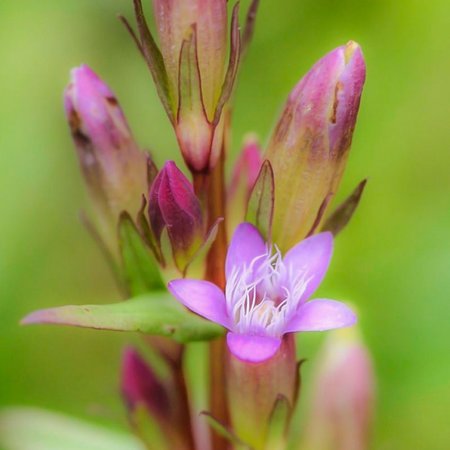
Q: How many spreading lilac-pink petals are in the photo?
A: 5